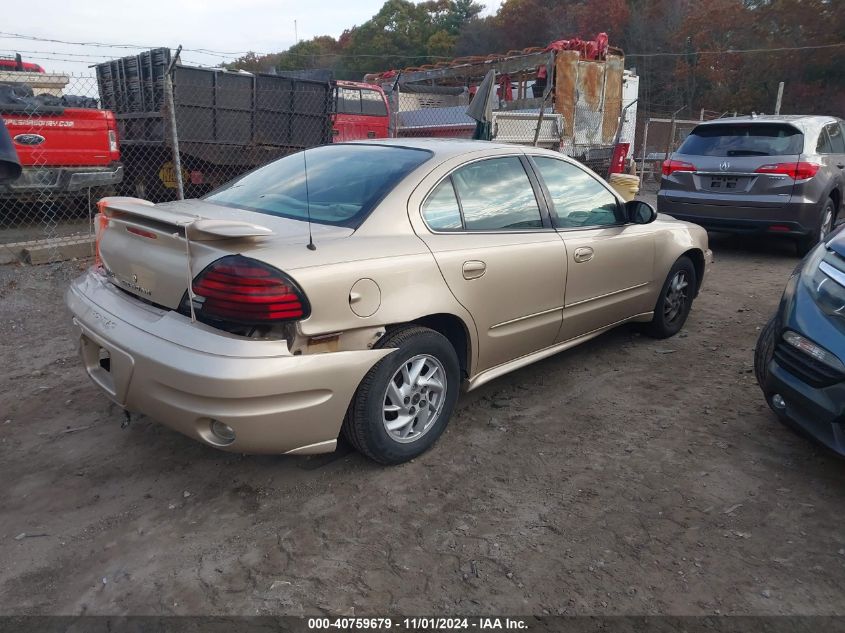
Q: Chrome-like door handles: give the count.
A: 2